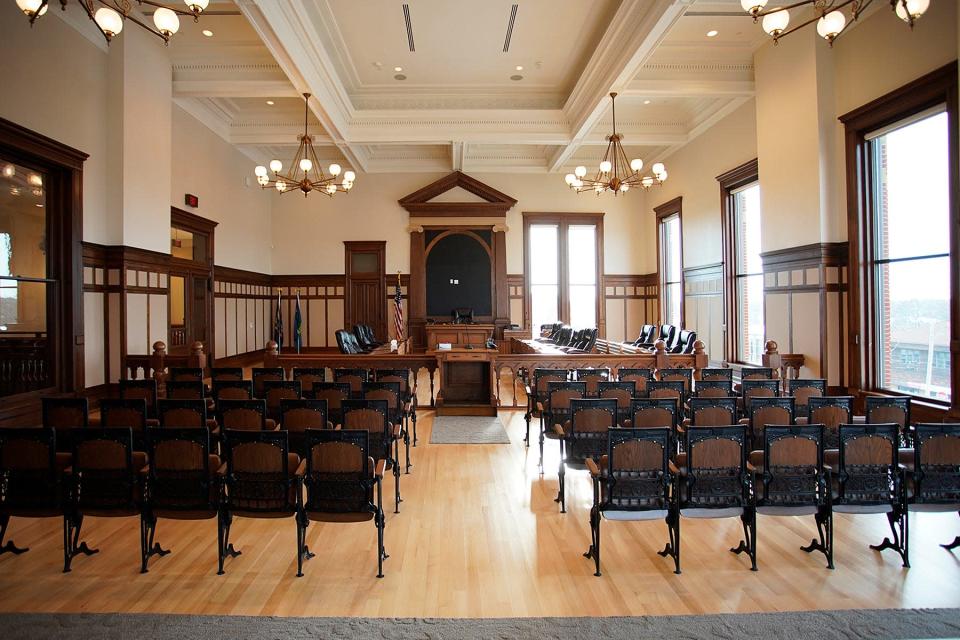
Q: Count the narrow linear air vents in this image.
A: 2